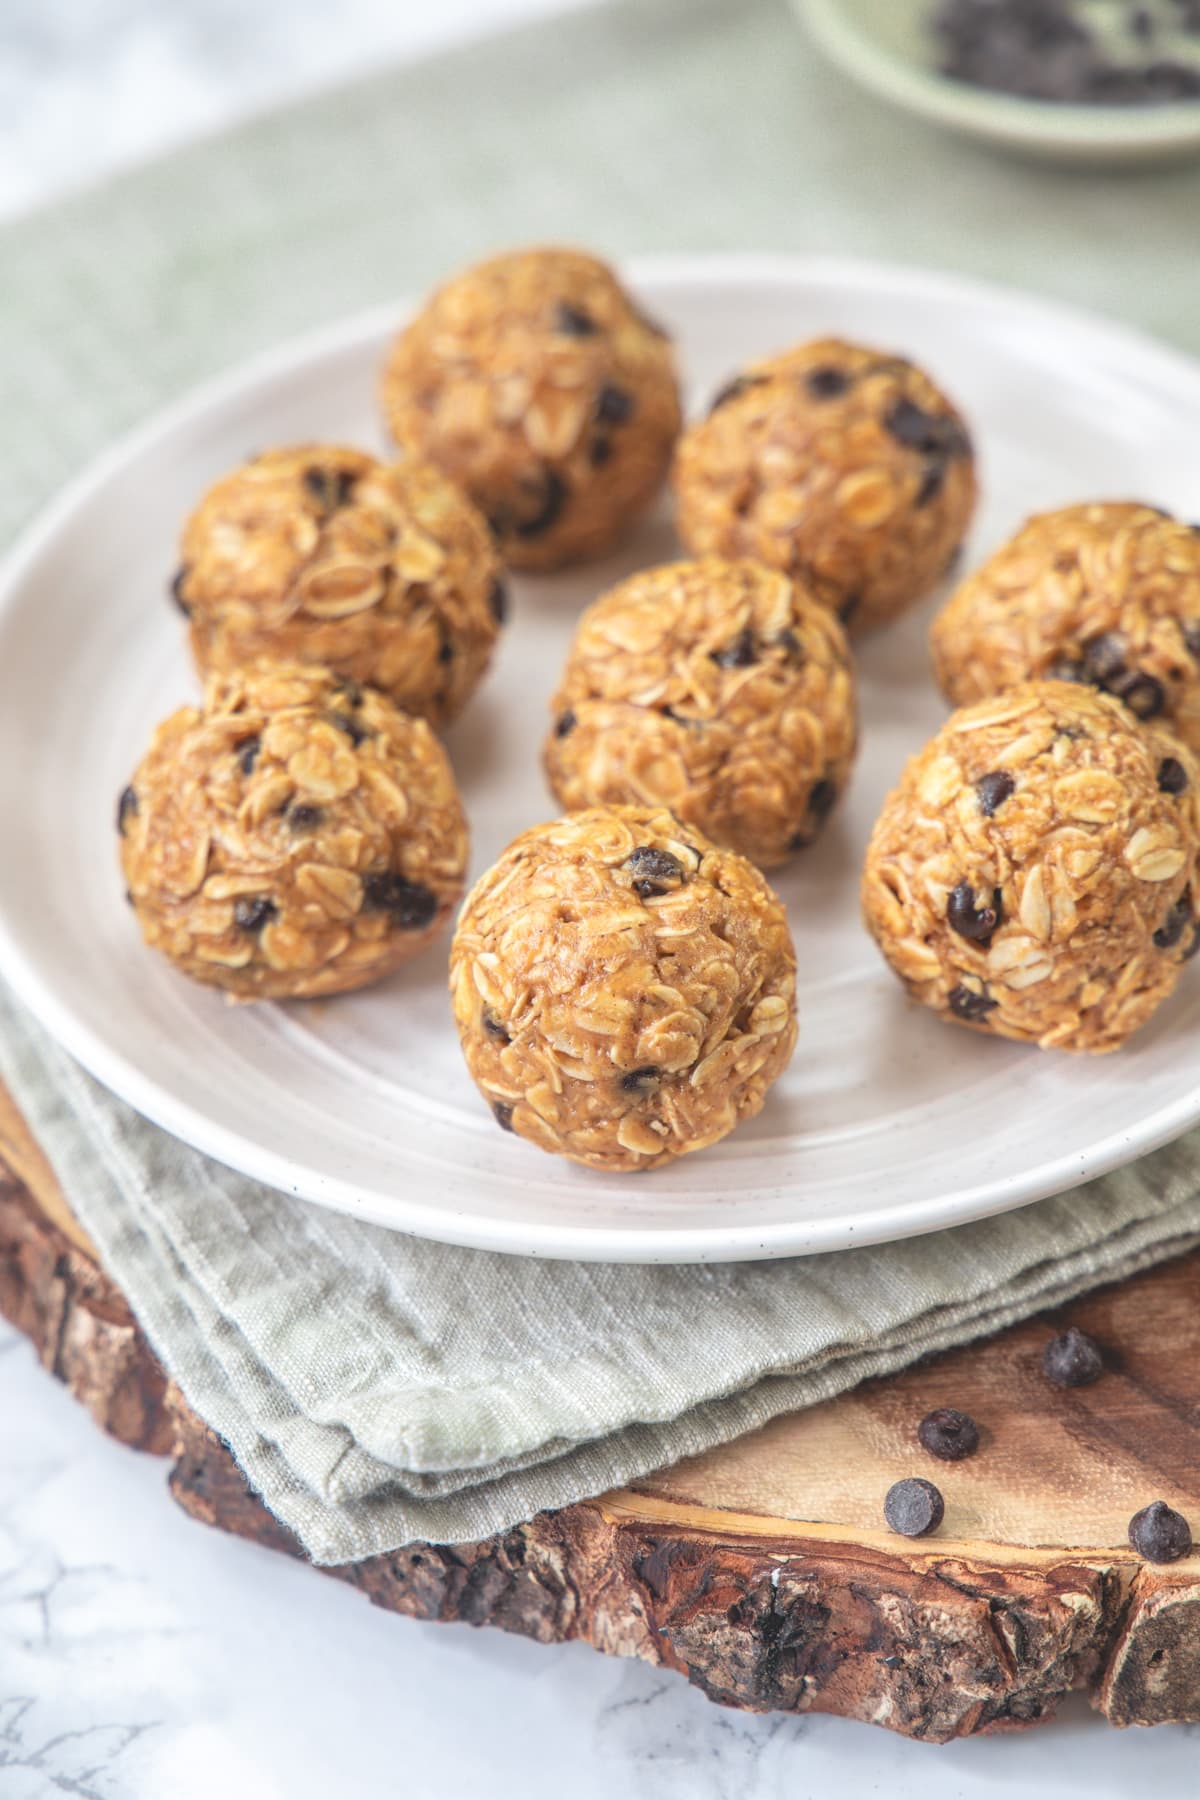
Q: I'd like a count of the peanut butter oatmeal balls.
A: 8